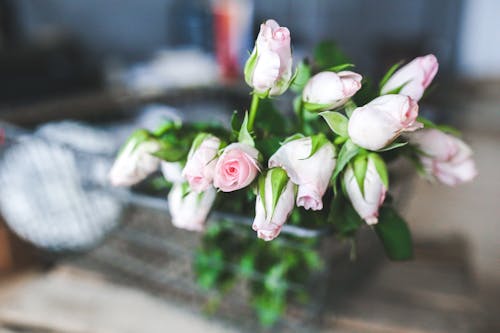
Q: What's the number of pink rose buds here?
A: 12